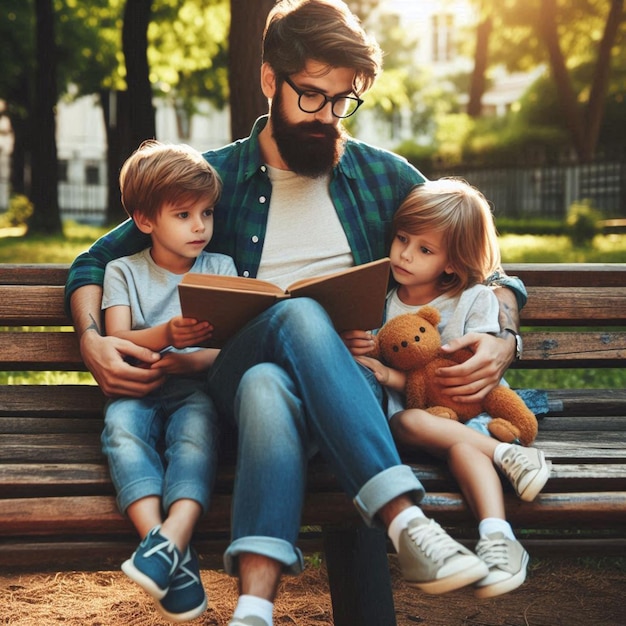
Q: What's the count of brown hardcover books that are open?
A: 1